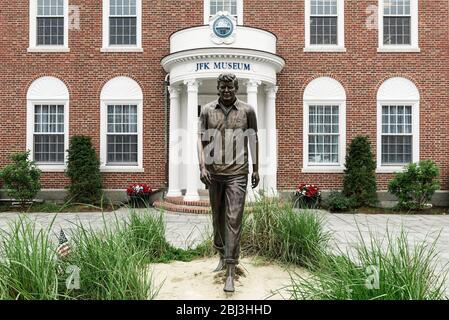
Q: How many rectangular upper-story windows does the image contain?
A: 5